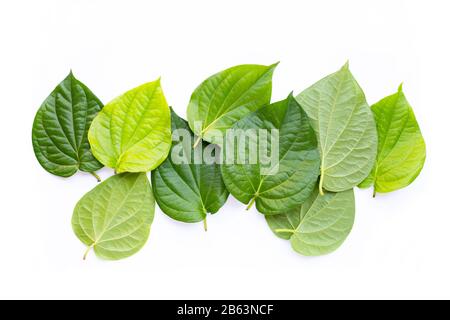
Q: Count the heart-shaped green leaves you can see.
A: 9